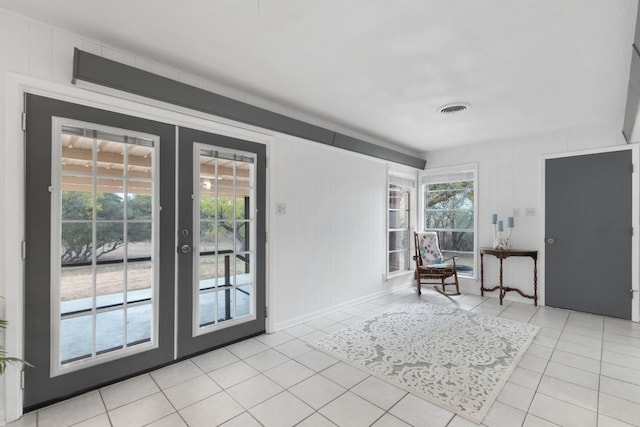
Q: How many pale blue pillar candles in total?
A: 3